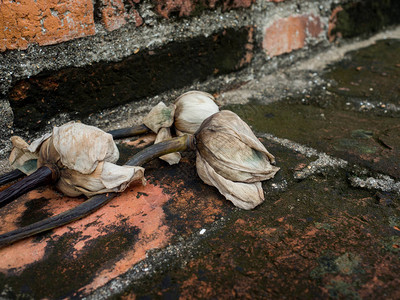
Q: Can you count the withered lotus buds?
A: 3